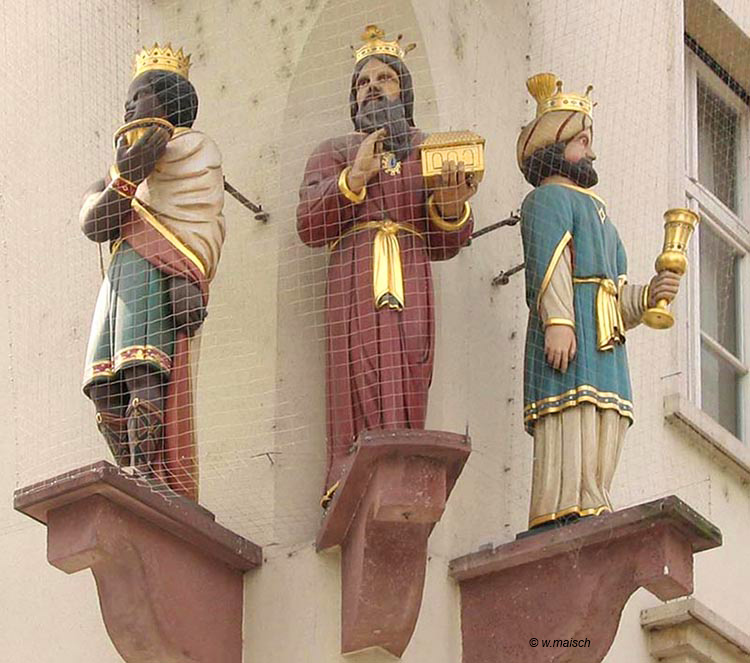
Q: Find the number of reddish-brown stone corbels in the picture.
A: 3